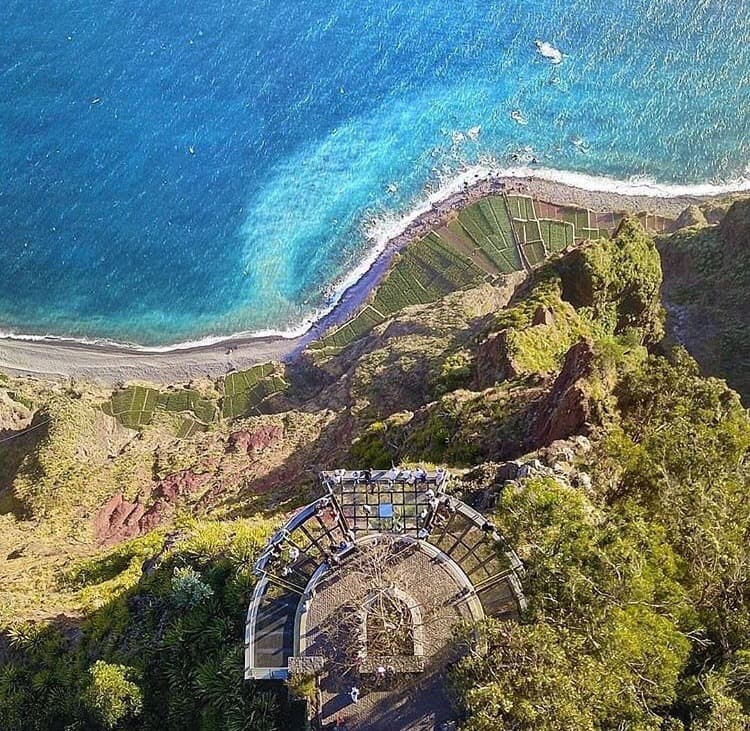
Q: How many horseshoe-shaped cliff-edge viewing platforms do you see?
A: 1